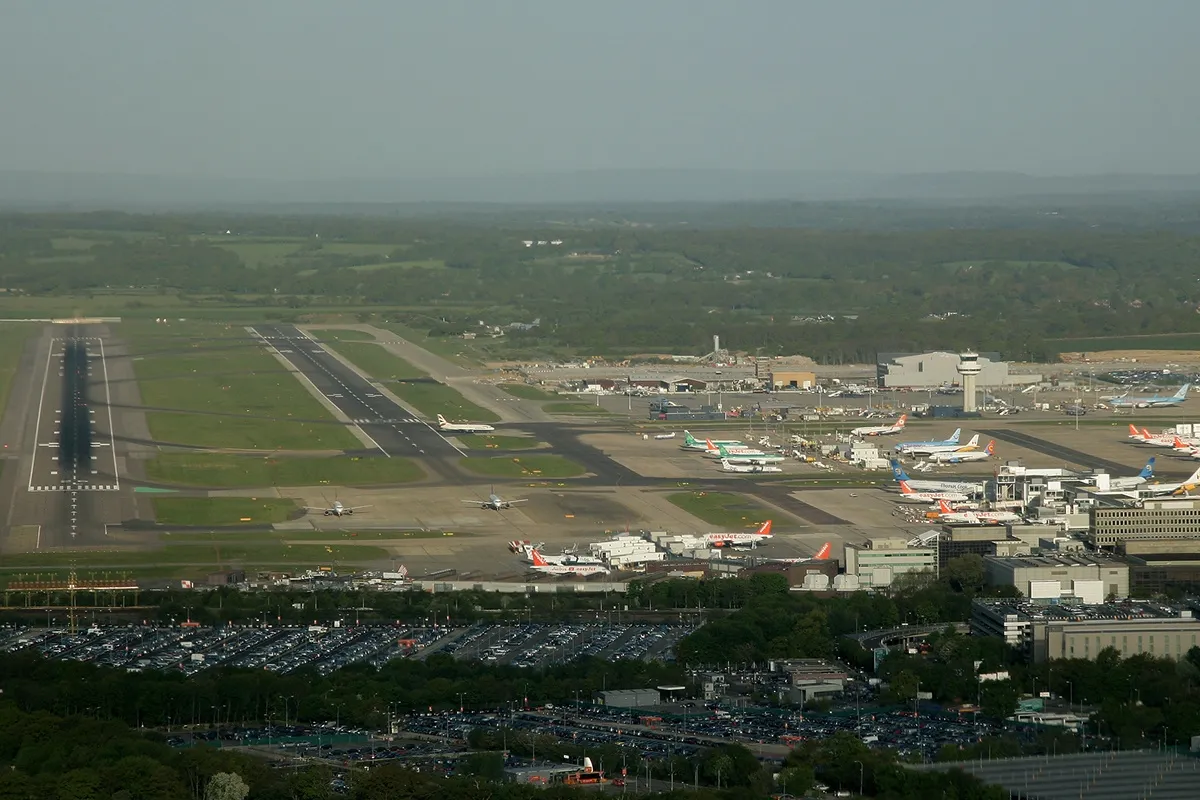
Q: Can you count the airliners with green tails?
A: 2